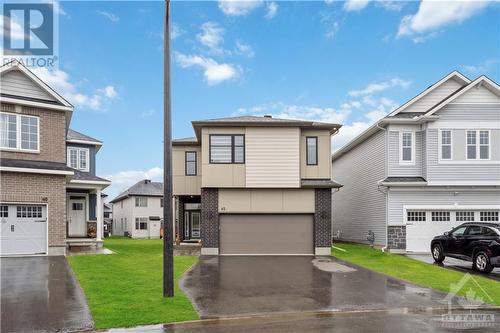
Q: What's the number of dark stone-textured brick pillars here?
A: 2